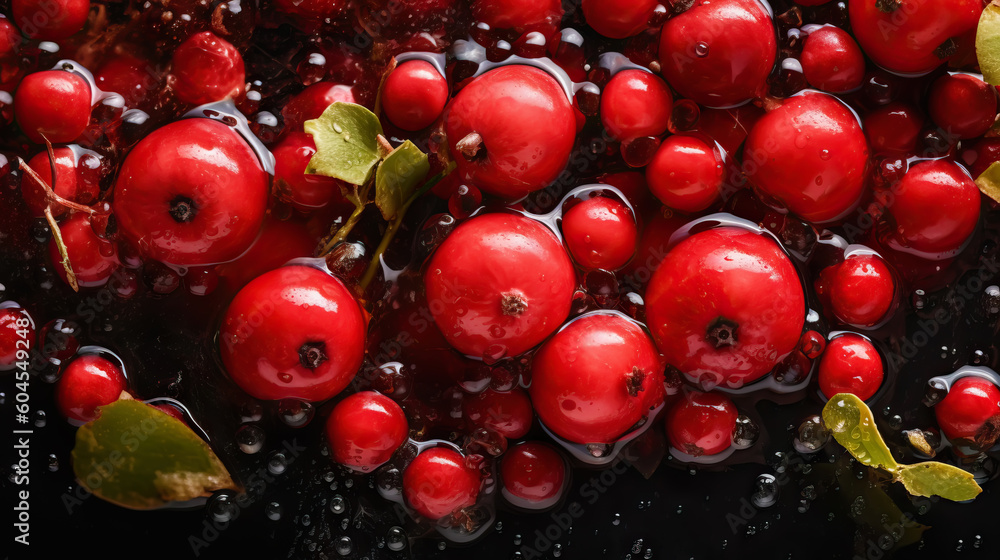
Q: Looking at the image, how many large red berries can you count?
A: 9